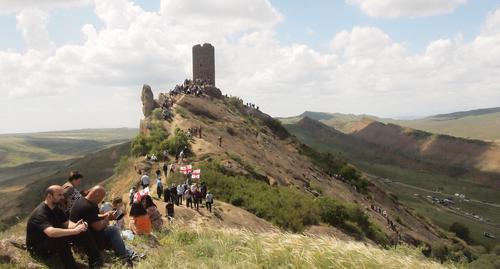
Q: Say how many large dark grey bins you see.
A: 0